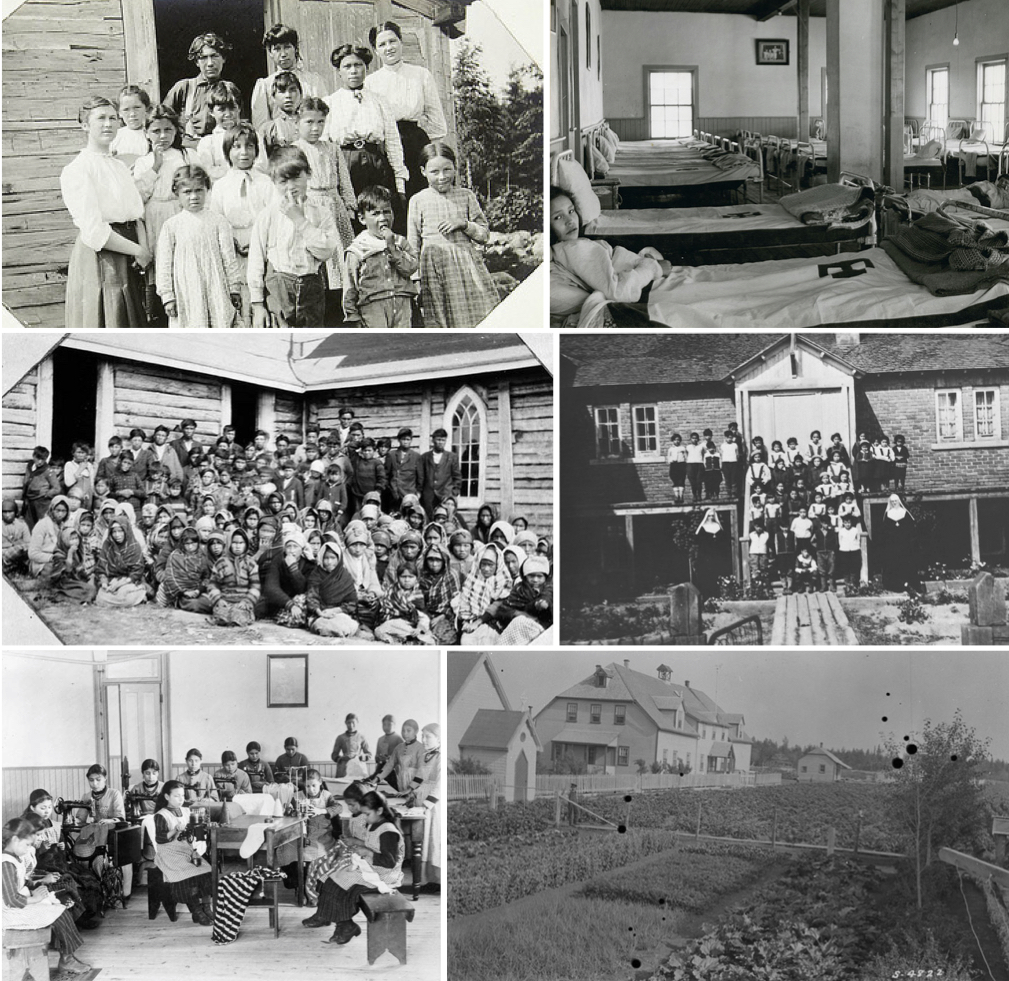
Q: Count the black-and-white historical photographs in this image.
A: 6